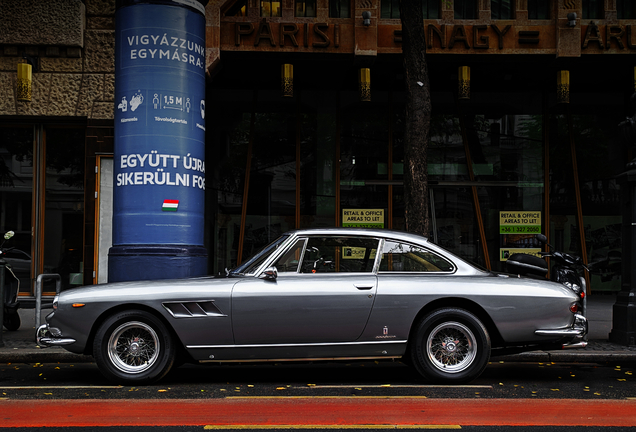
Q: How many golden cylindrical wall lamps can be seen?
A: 5